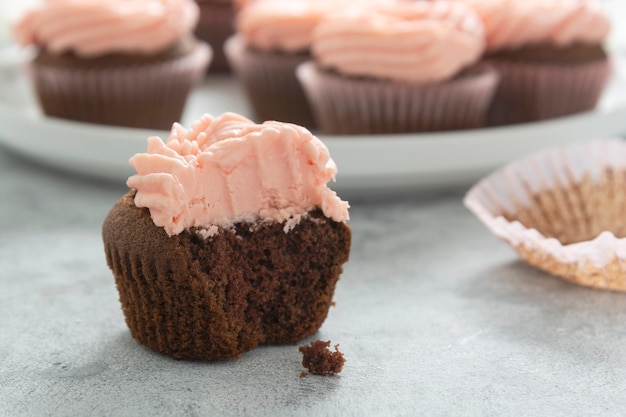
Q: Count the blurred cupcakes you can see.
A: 5